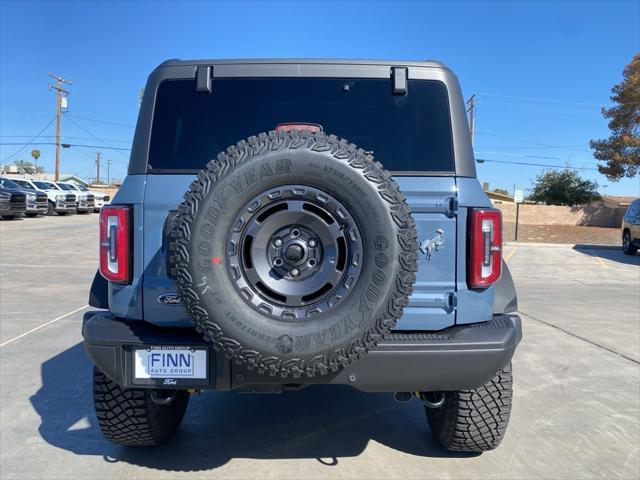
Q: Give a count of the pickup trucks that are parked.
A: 5